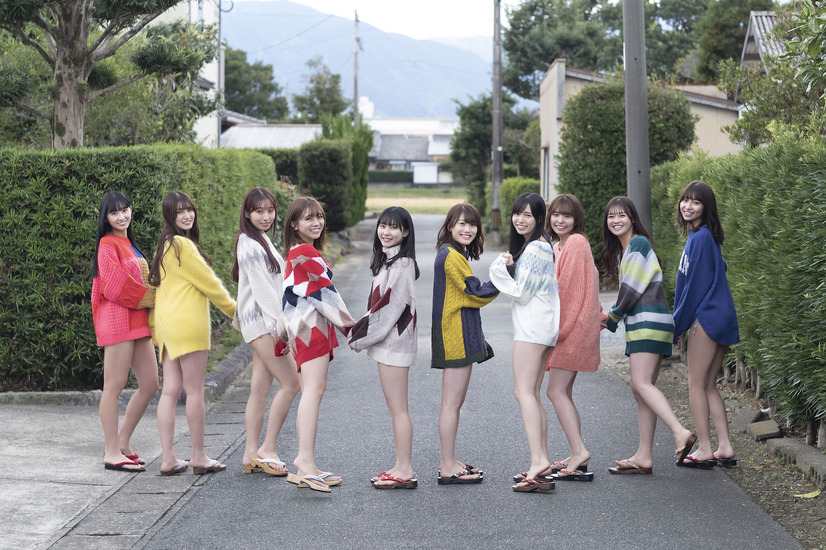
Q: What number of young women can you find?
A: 10